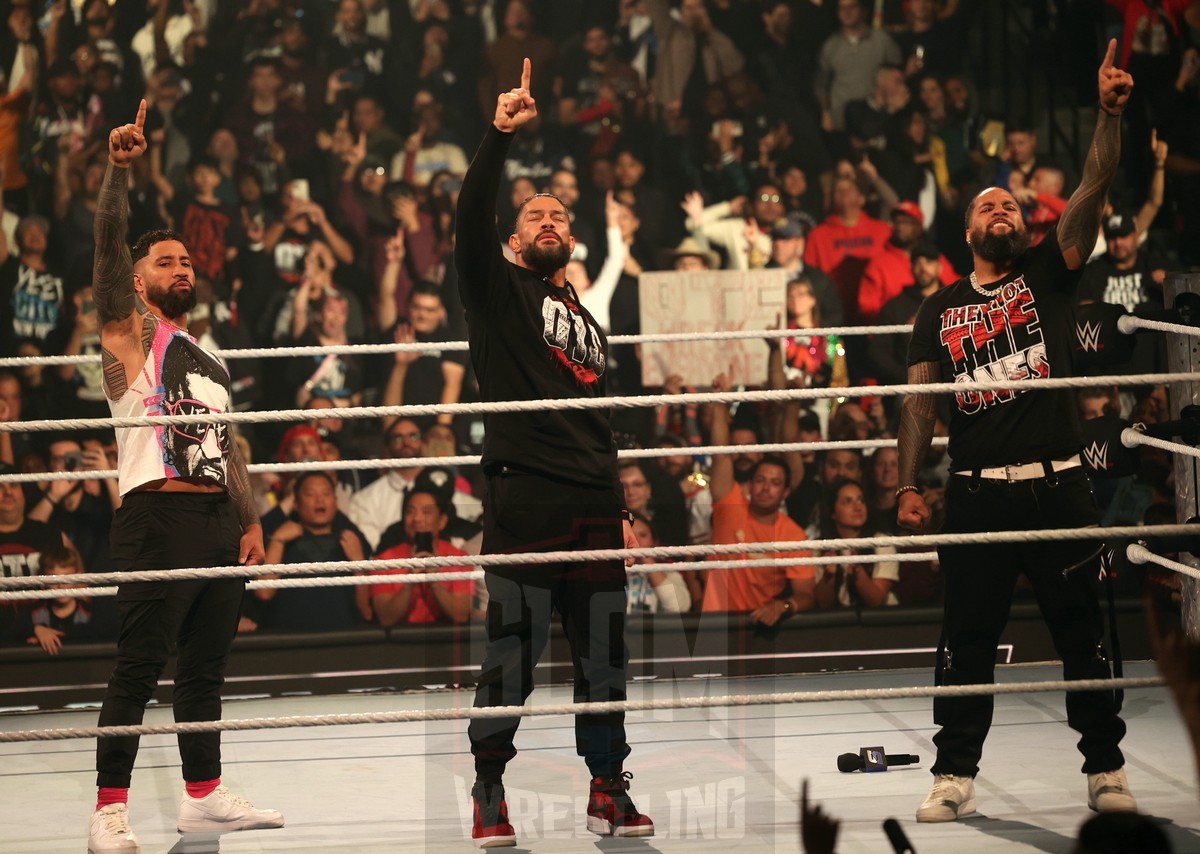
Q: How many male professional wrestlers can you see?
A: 3